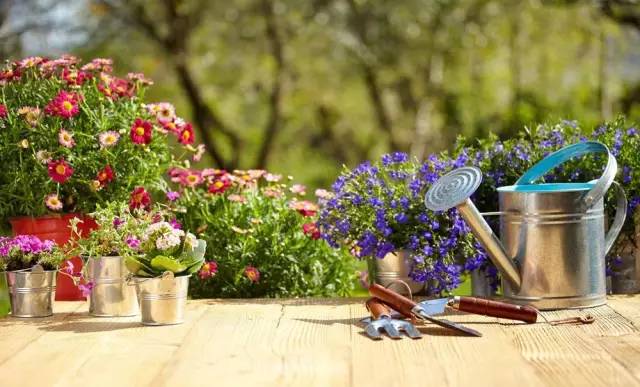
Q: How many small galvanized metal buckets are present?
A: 3